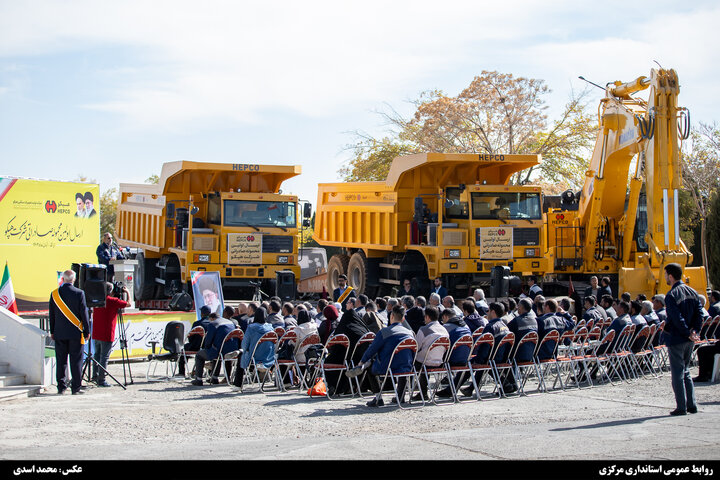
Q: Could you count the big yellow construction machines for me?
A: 3